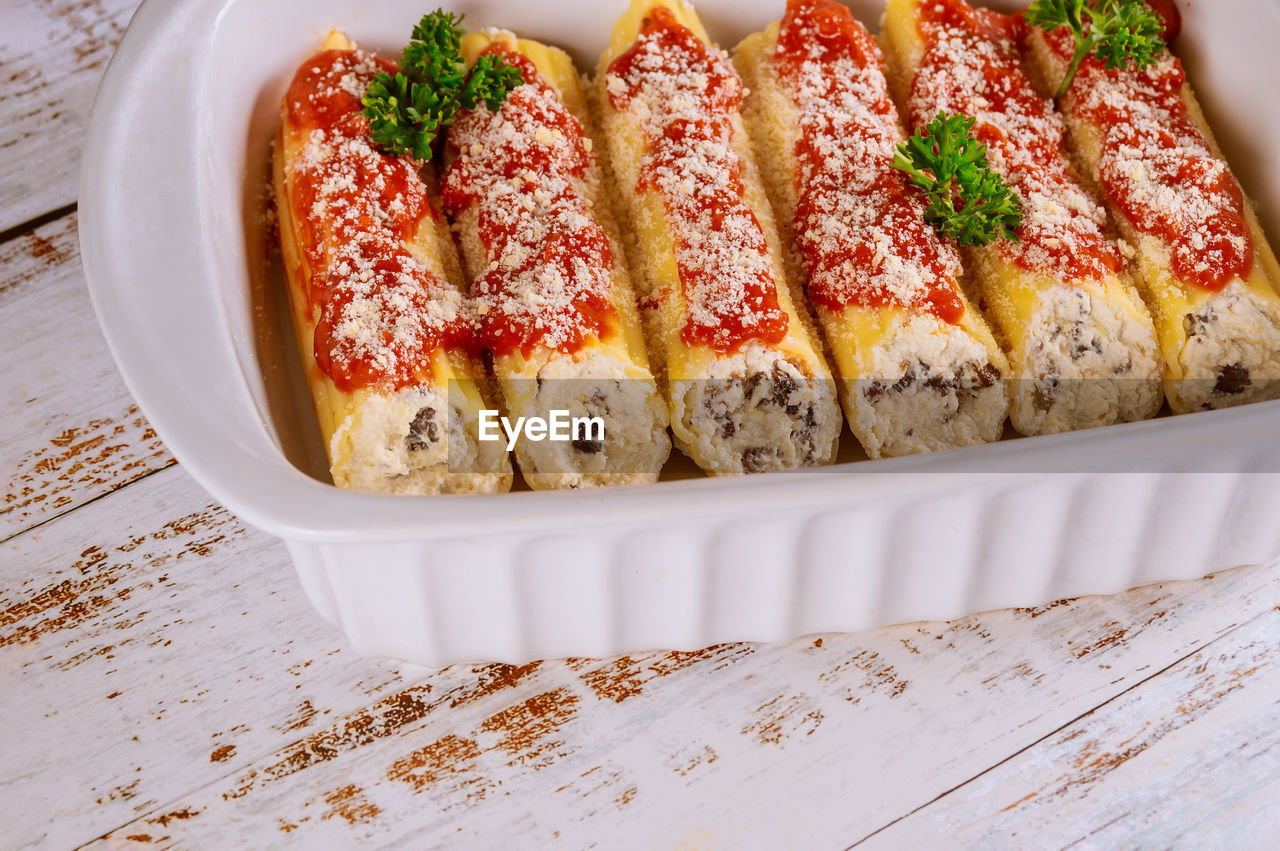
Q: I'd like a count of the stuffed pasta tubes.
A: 6